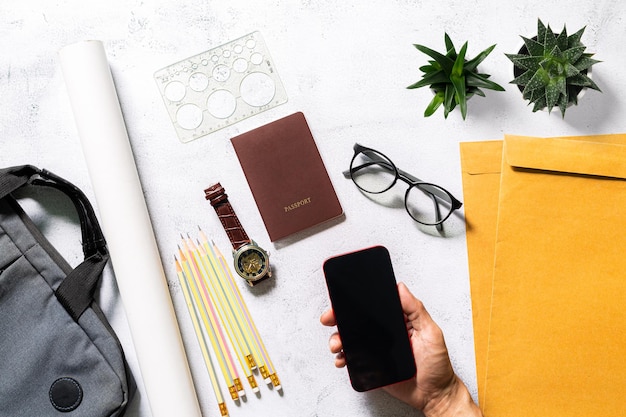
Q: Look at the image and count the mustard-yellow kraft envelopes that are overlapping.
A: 2